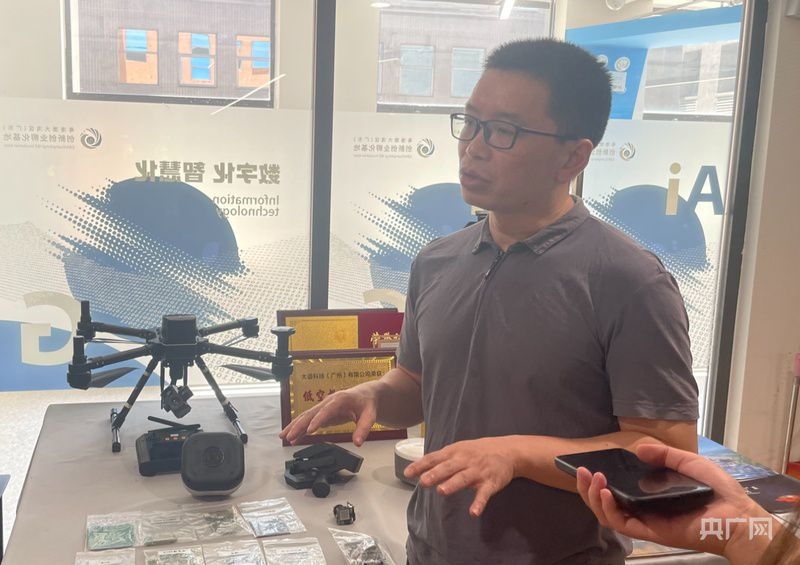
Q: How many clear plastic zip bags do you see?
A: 9